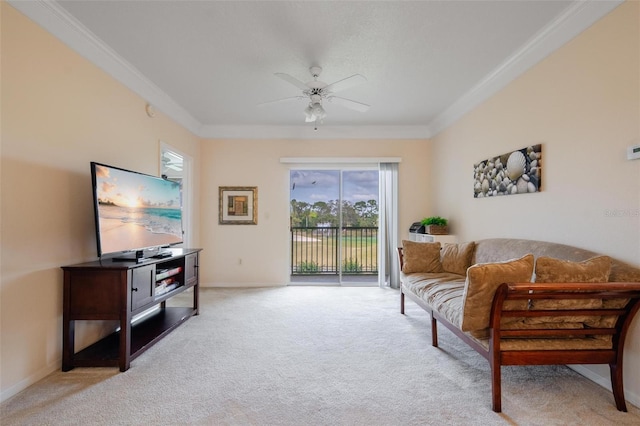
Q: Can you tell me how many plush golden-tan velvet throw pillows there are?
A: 4